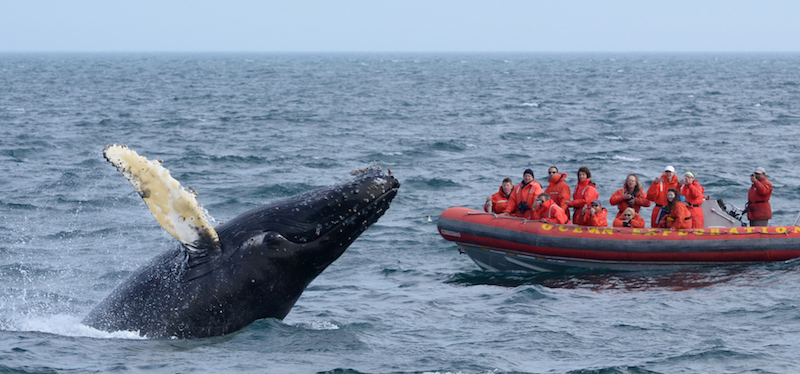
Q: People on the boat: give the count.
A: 12